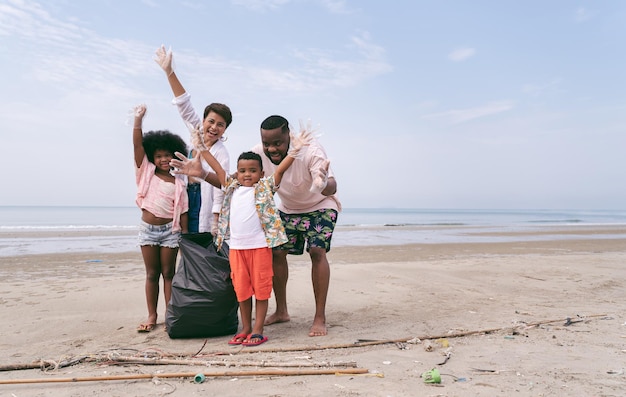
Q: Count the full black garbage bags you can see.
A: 1